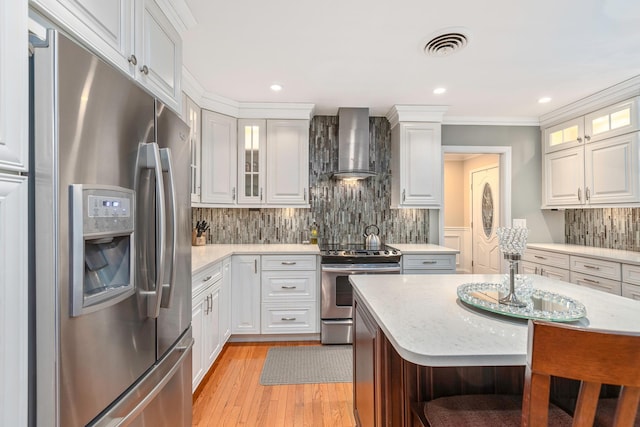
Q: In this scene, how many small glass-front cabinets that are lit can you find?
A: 2